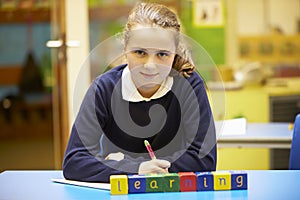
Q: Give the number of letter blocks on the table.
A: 8